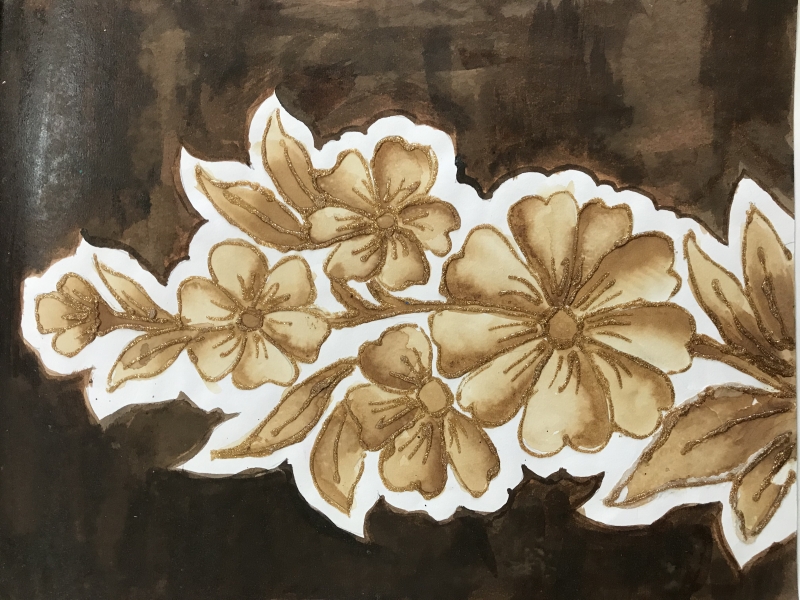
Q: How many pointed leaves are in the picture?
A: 10